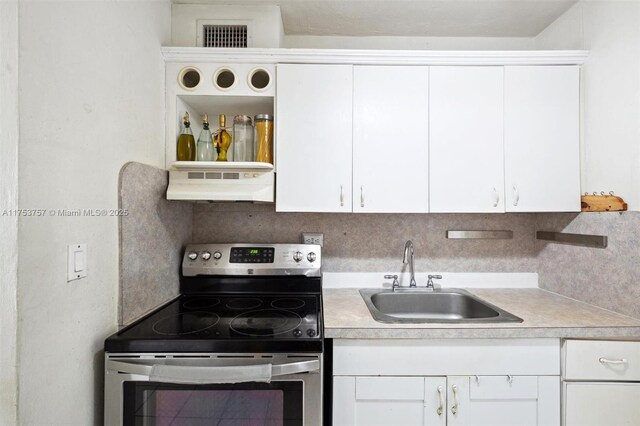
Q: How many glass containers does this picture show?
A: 5